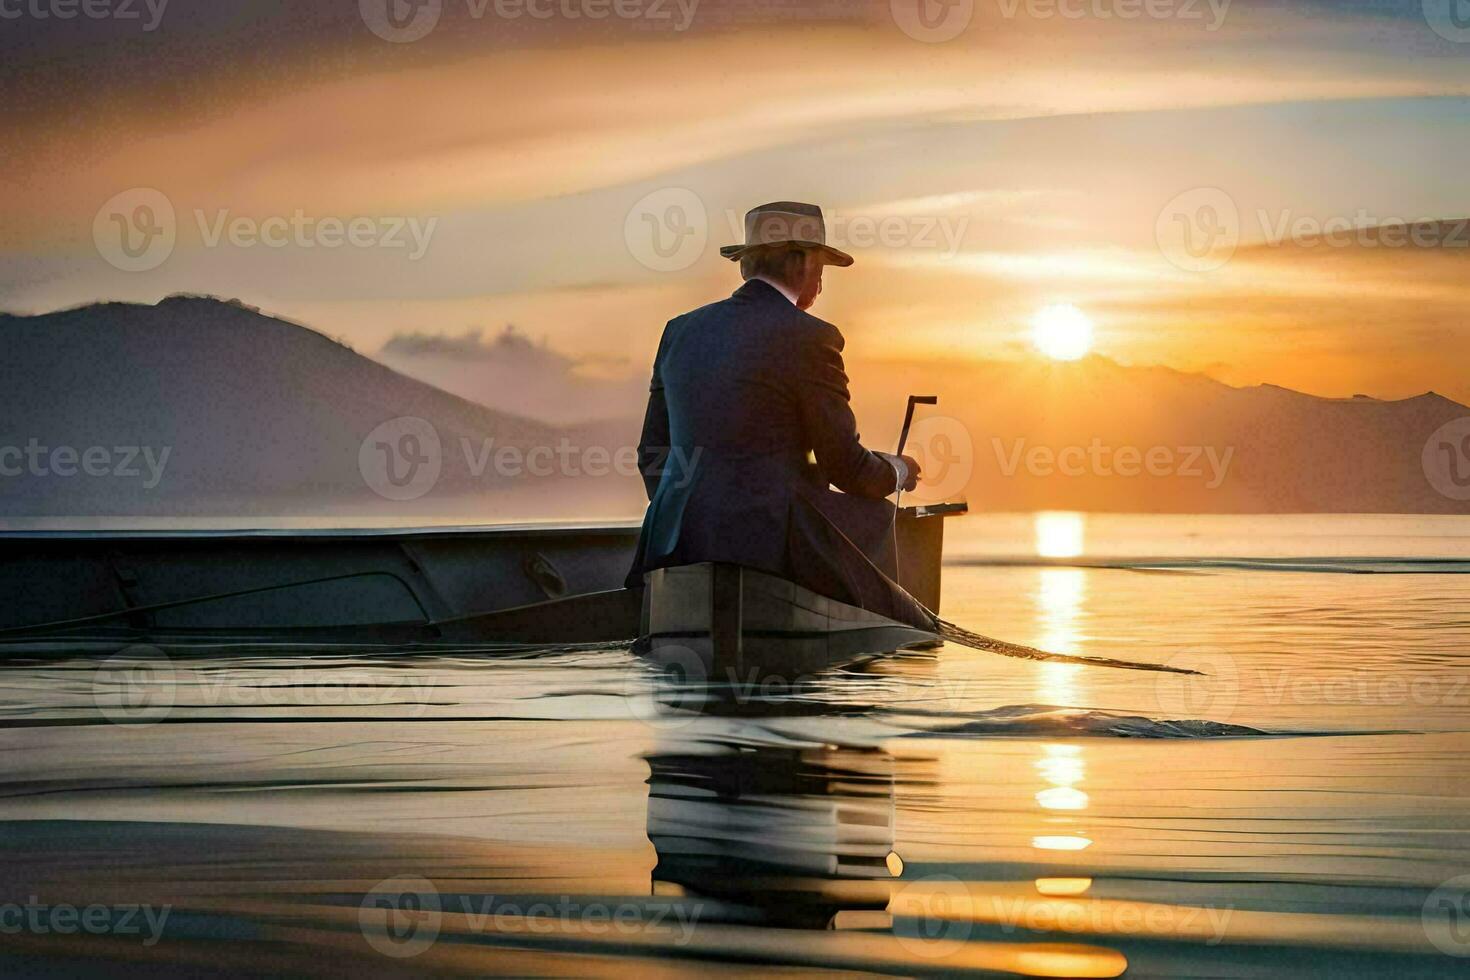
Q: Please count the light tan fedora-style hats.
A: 1